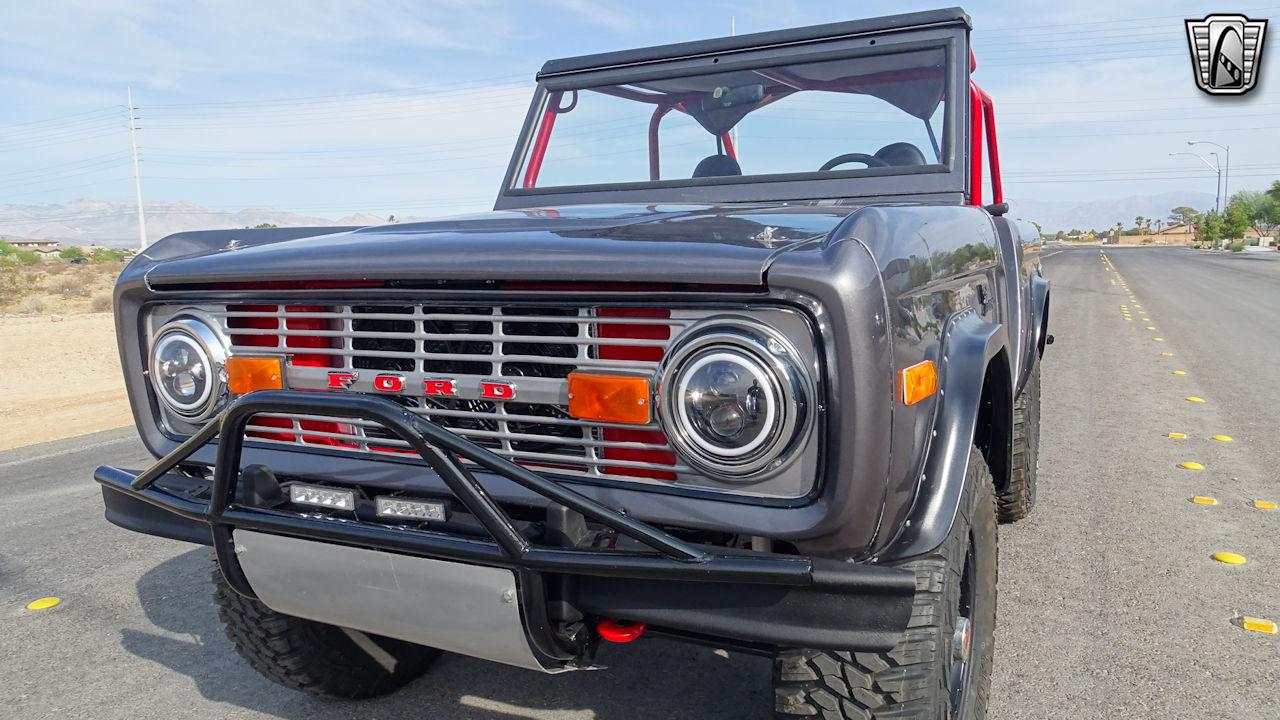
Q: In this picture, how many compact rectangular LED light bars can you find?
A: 2